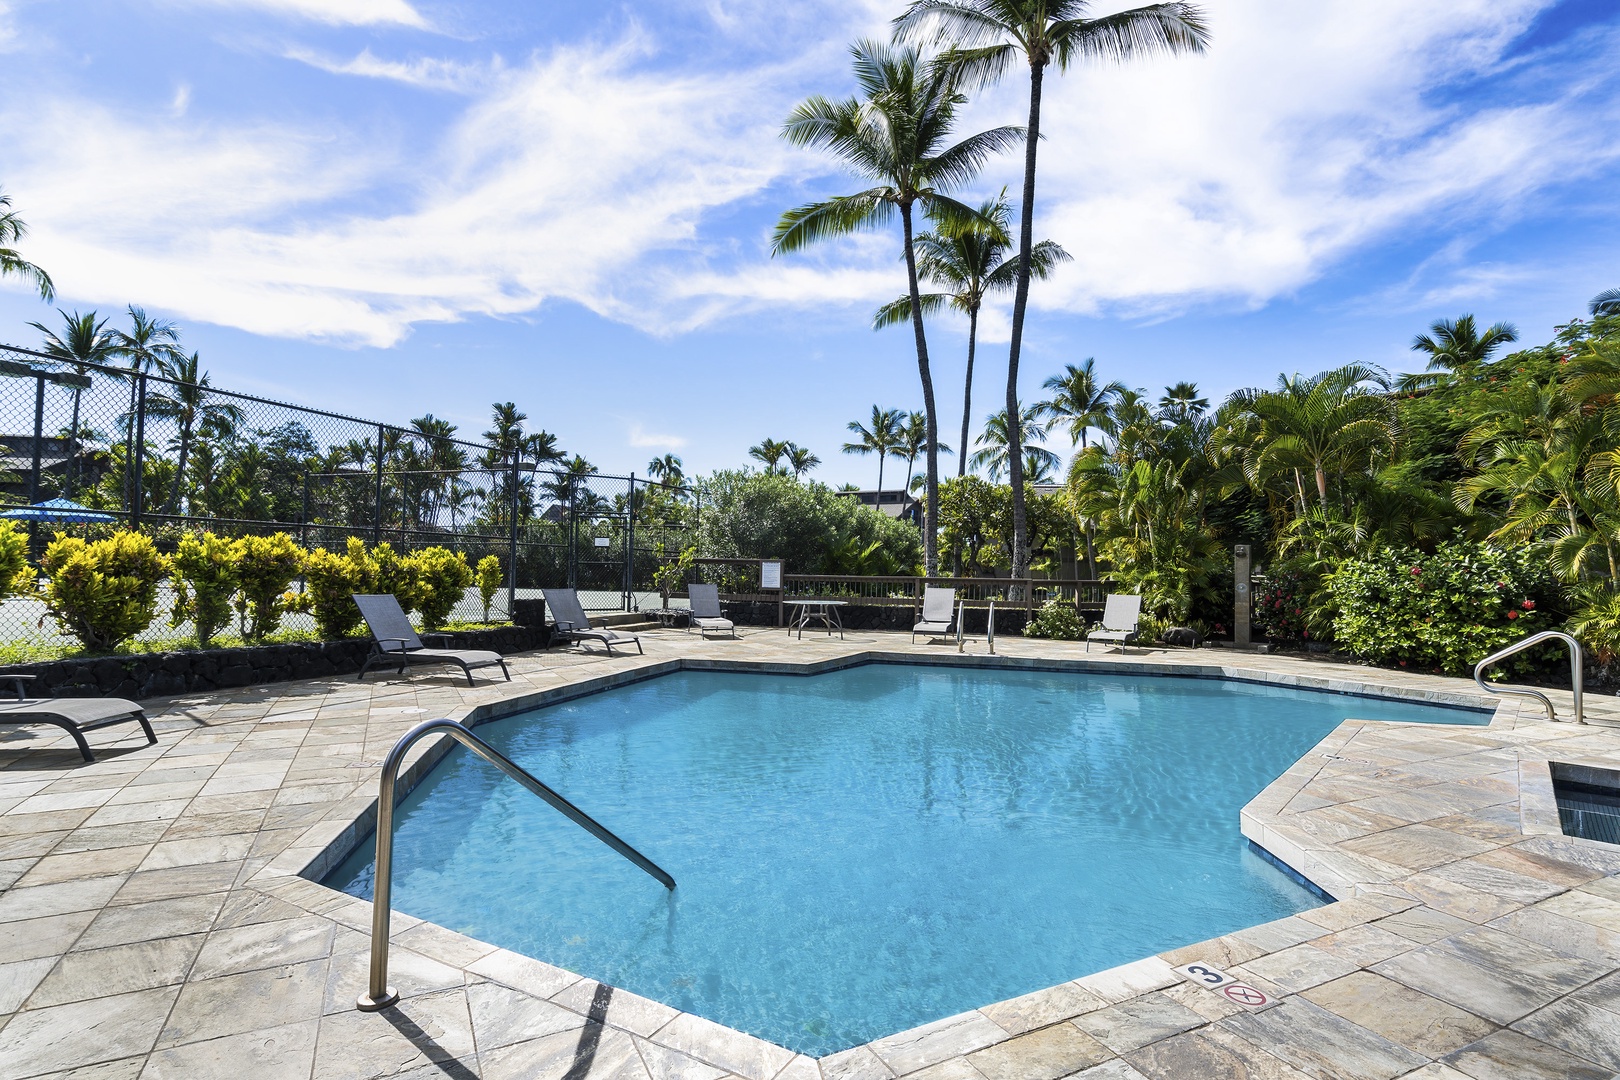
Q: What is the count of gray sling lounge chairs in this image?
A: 6